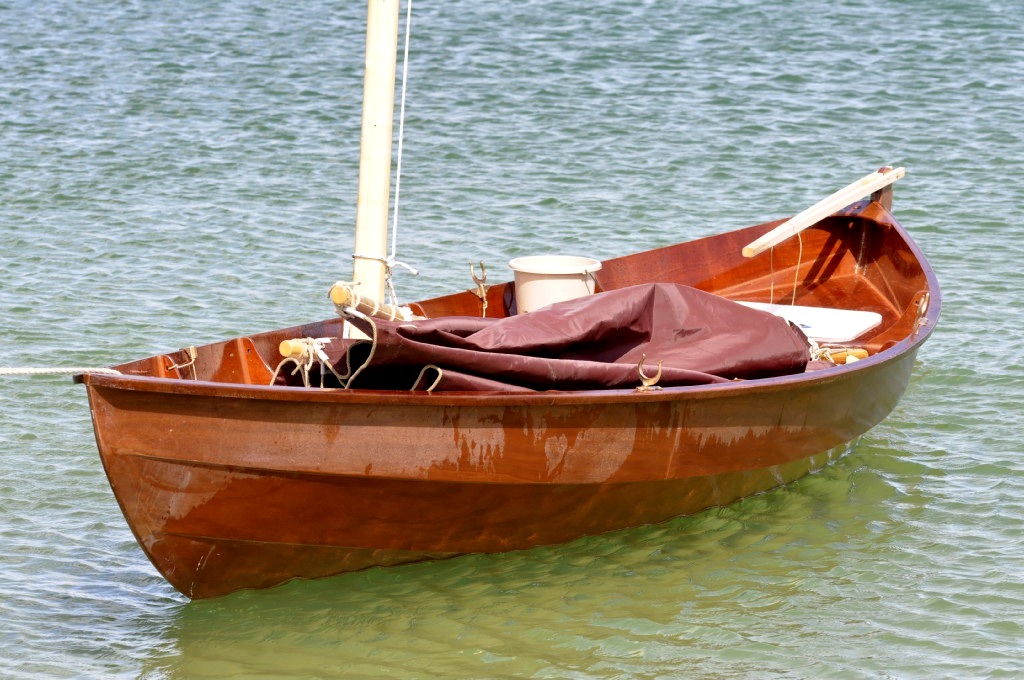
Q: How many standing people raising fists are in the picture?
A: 0